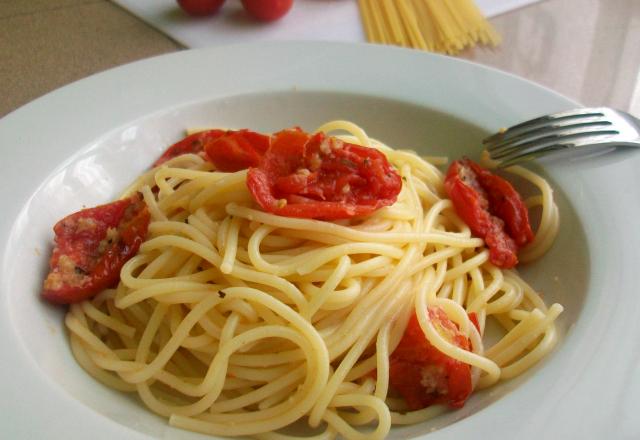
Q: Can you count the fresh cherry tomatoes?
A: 2